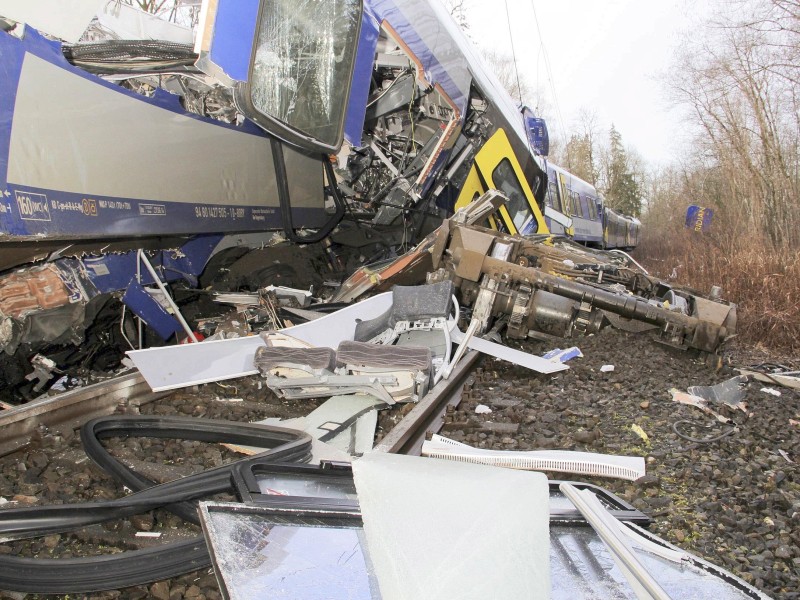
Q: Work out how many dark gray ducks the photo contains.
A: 0